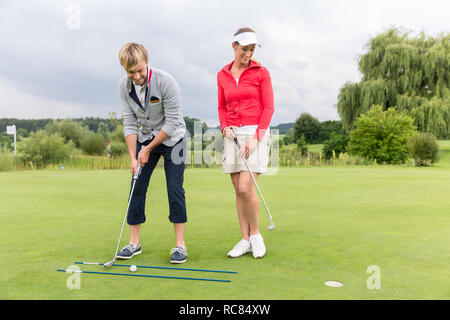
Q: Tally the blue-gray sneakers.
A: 2